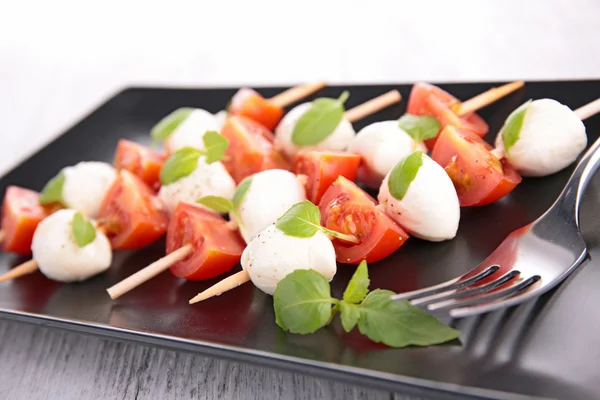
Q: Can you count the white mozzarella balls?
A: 10